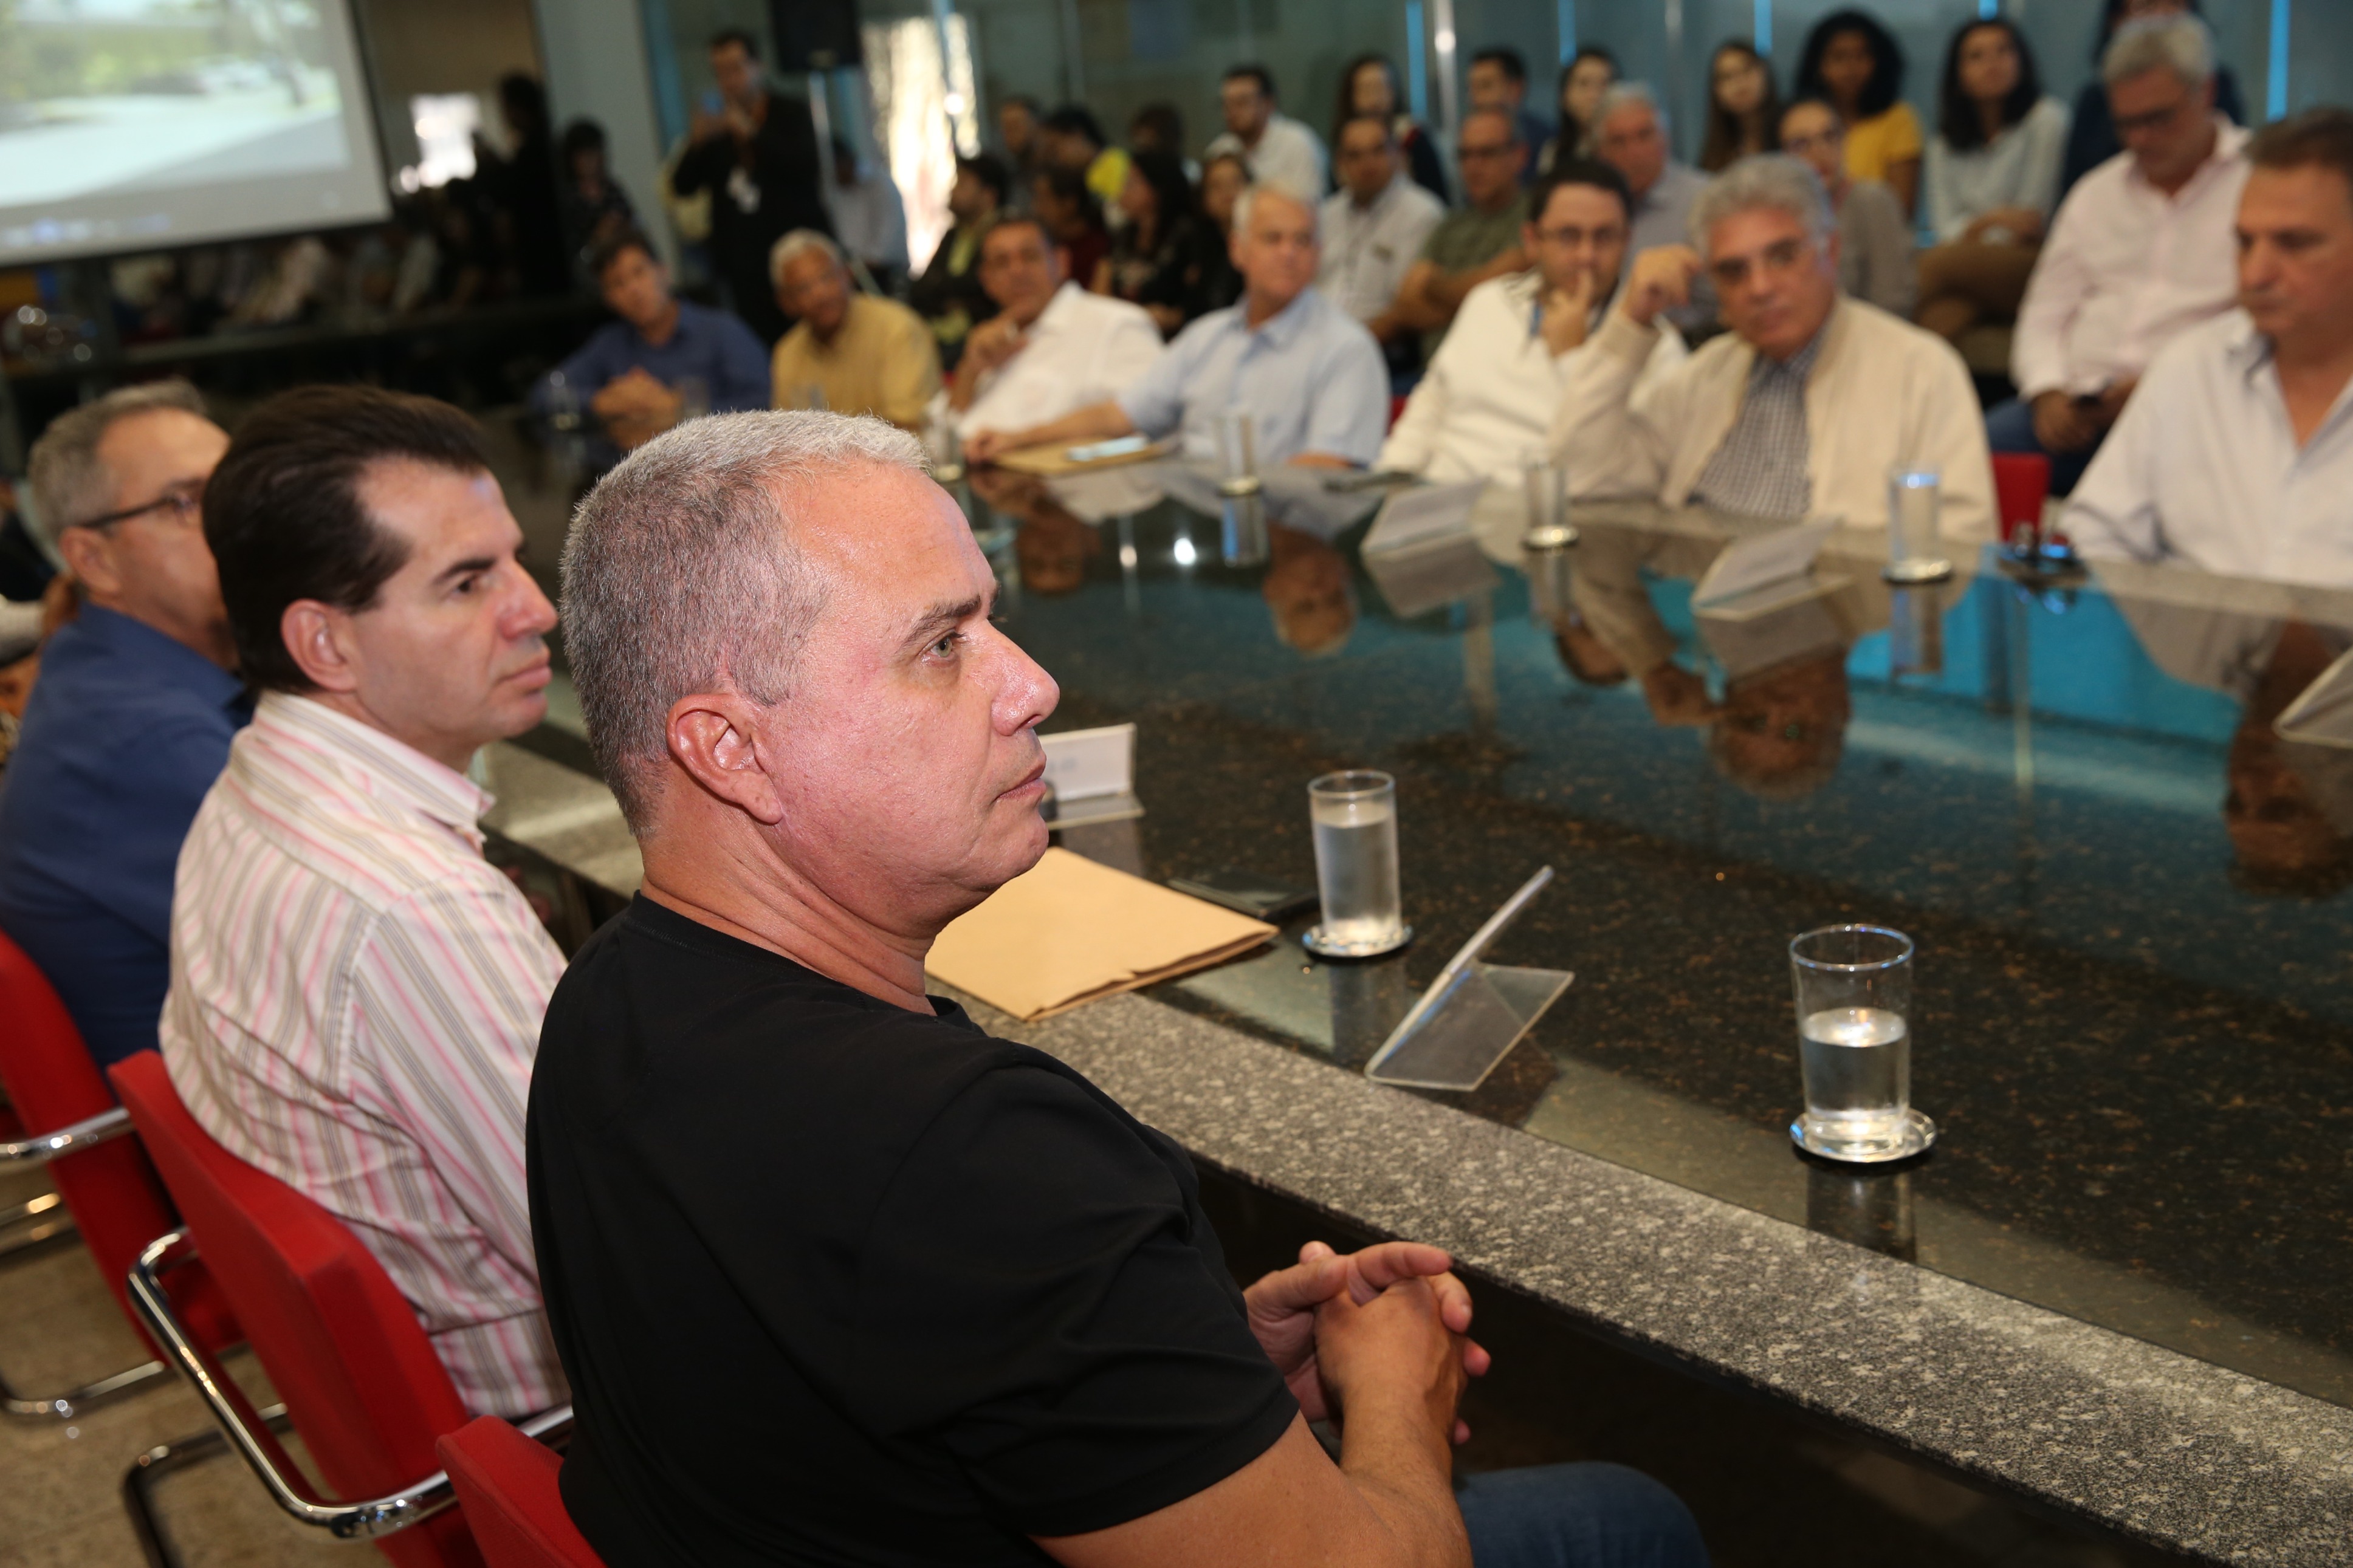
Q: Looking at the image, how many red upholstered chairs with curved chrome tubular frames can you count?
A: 3